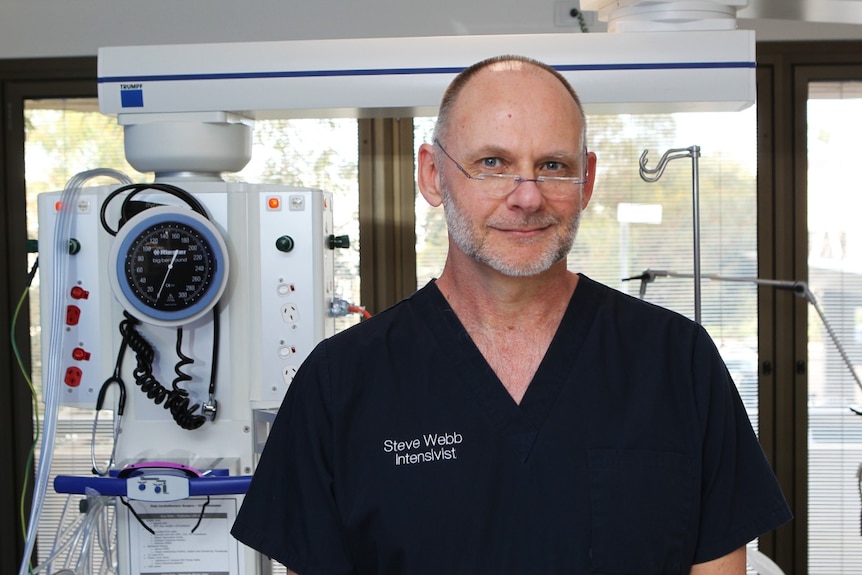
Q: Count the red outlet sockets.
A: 2